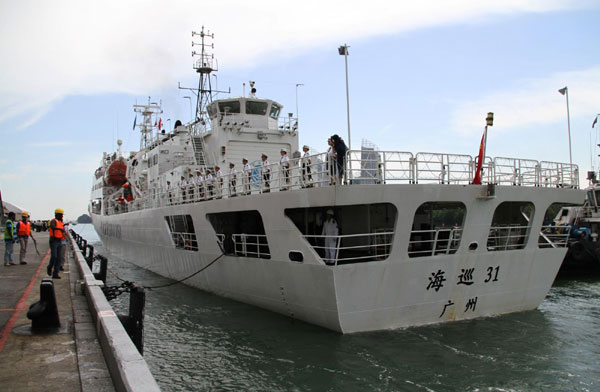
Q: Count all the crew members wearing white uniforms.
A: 13